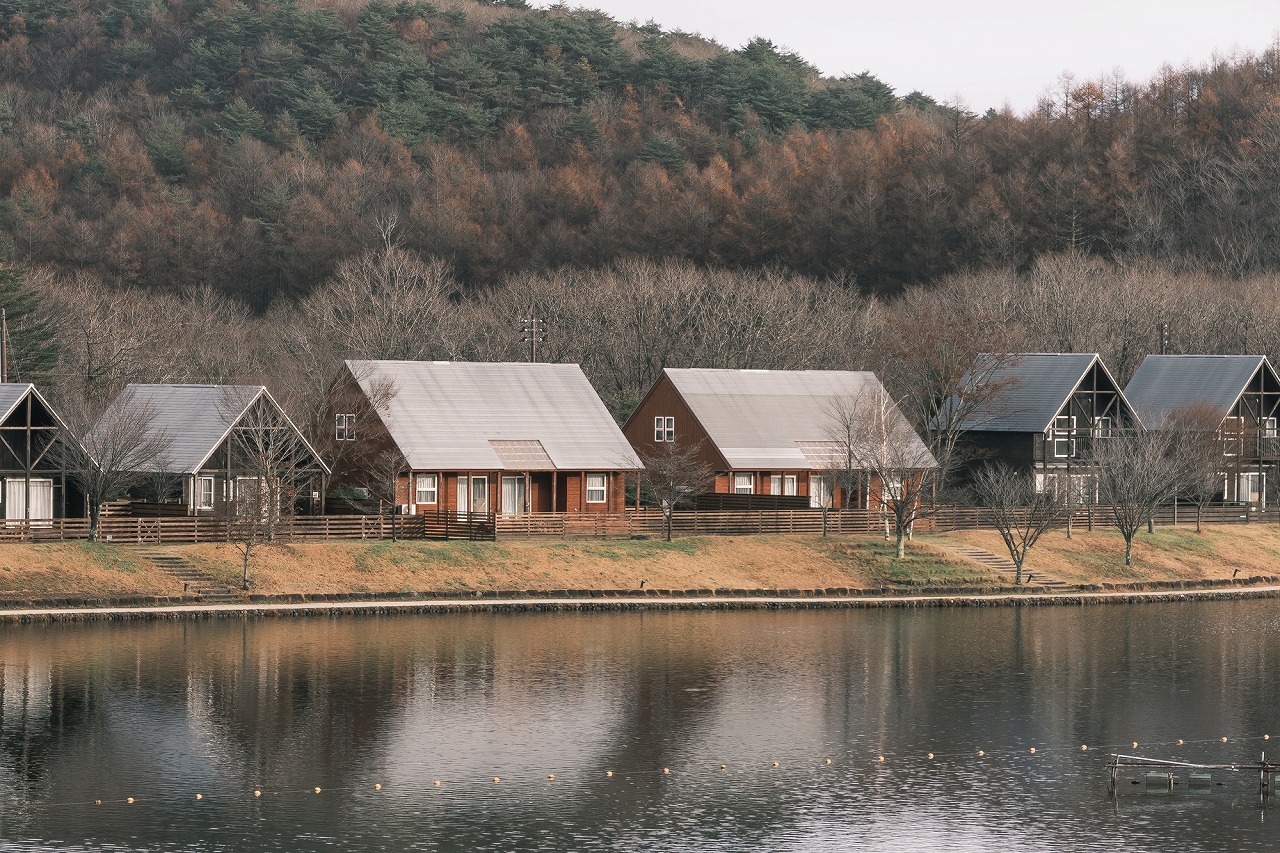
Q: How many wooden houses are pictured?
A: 6